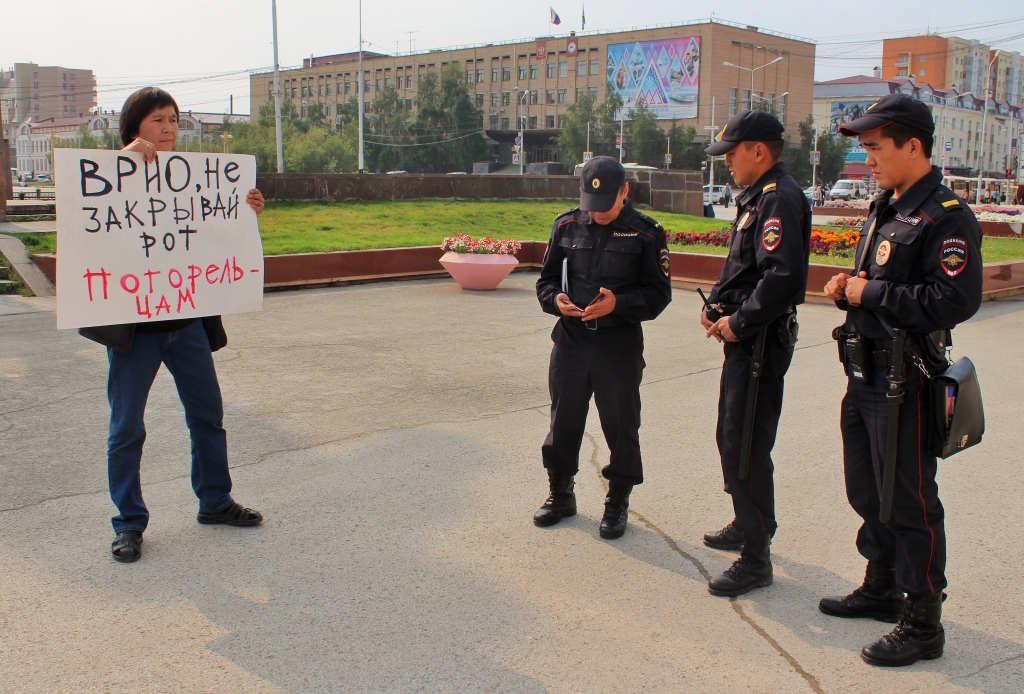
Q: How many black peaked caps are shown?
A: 3